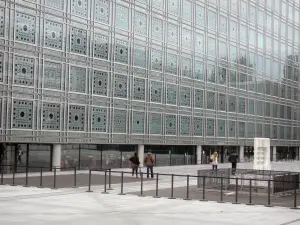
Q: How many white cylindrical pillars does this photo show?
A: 5